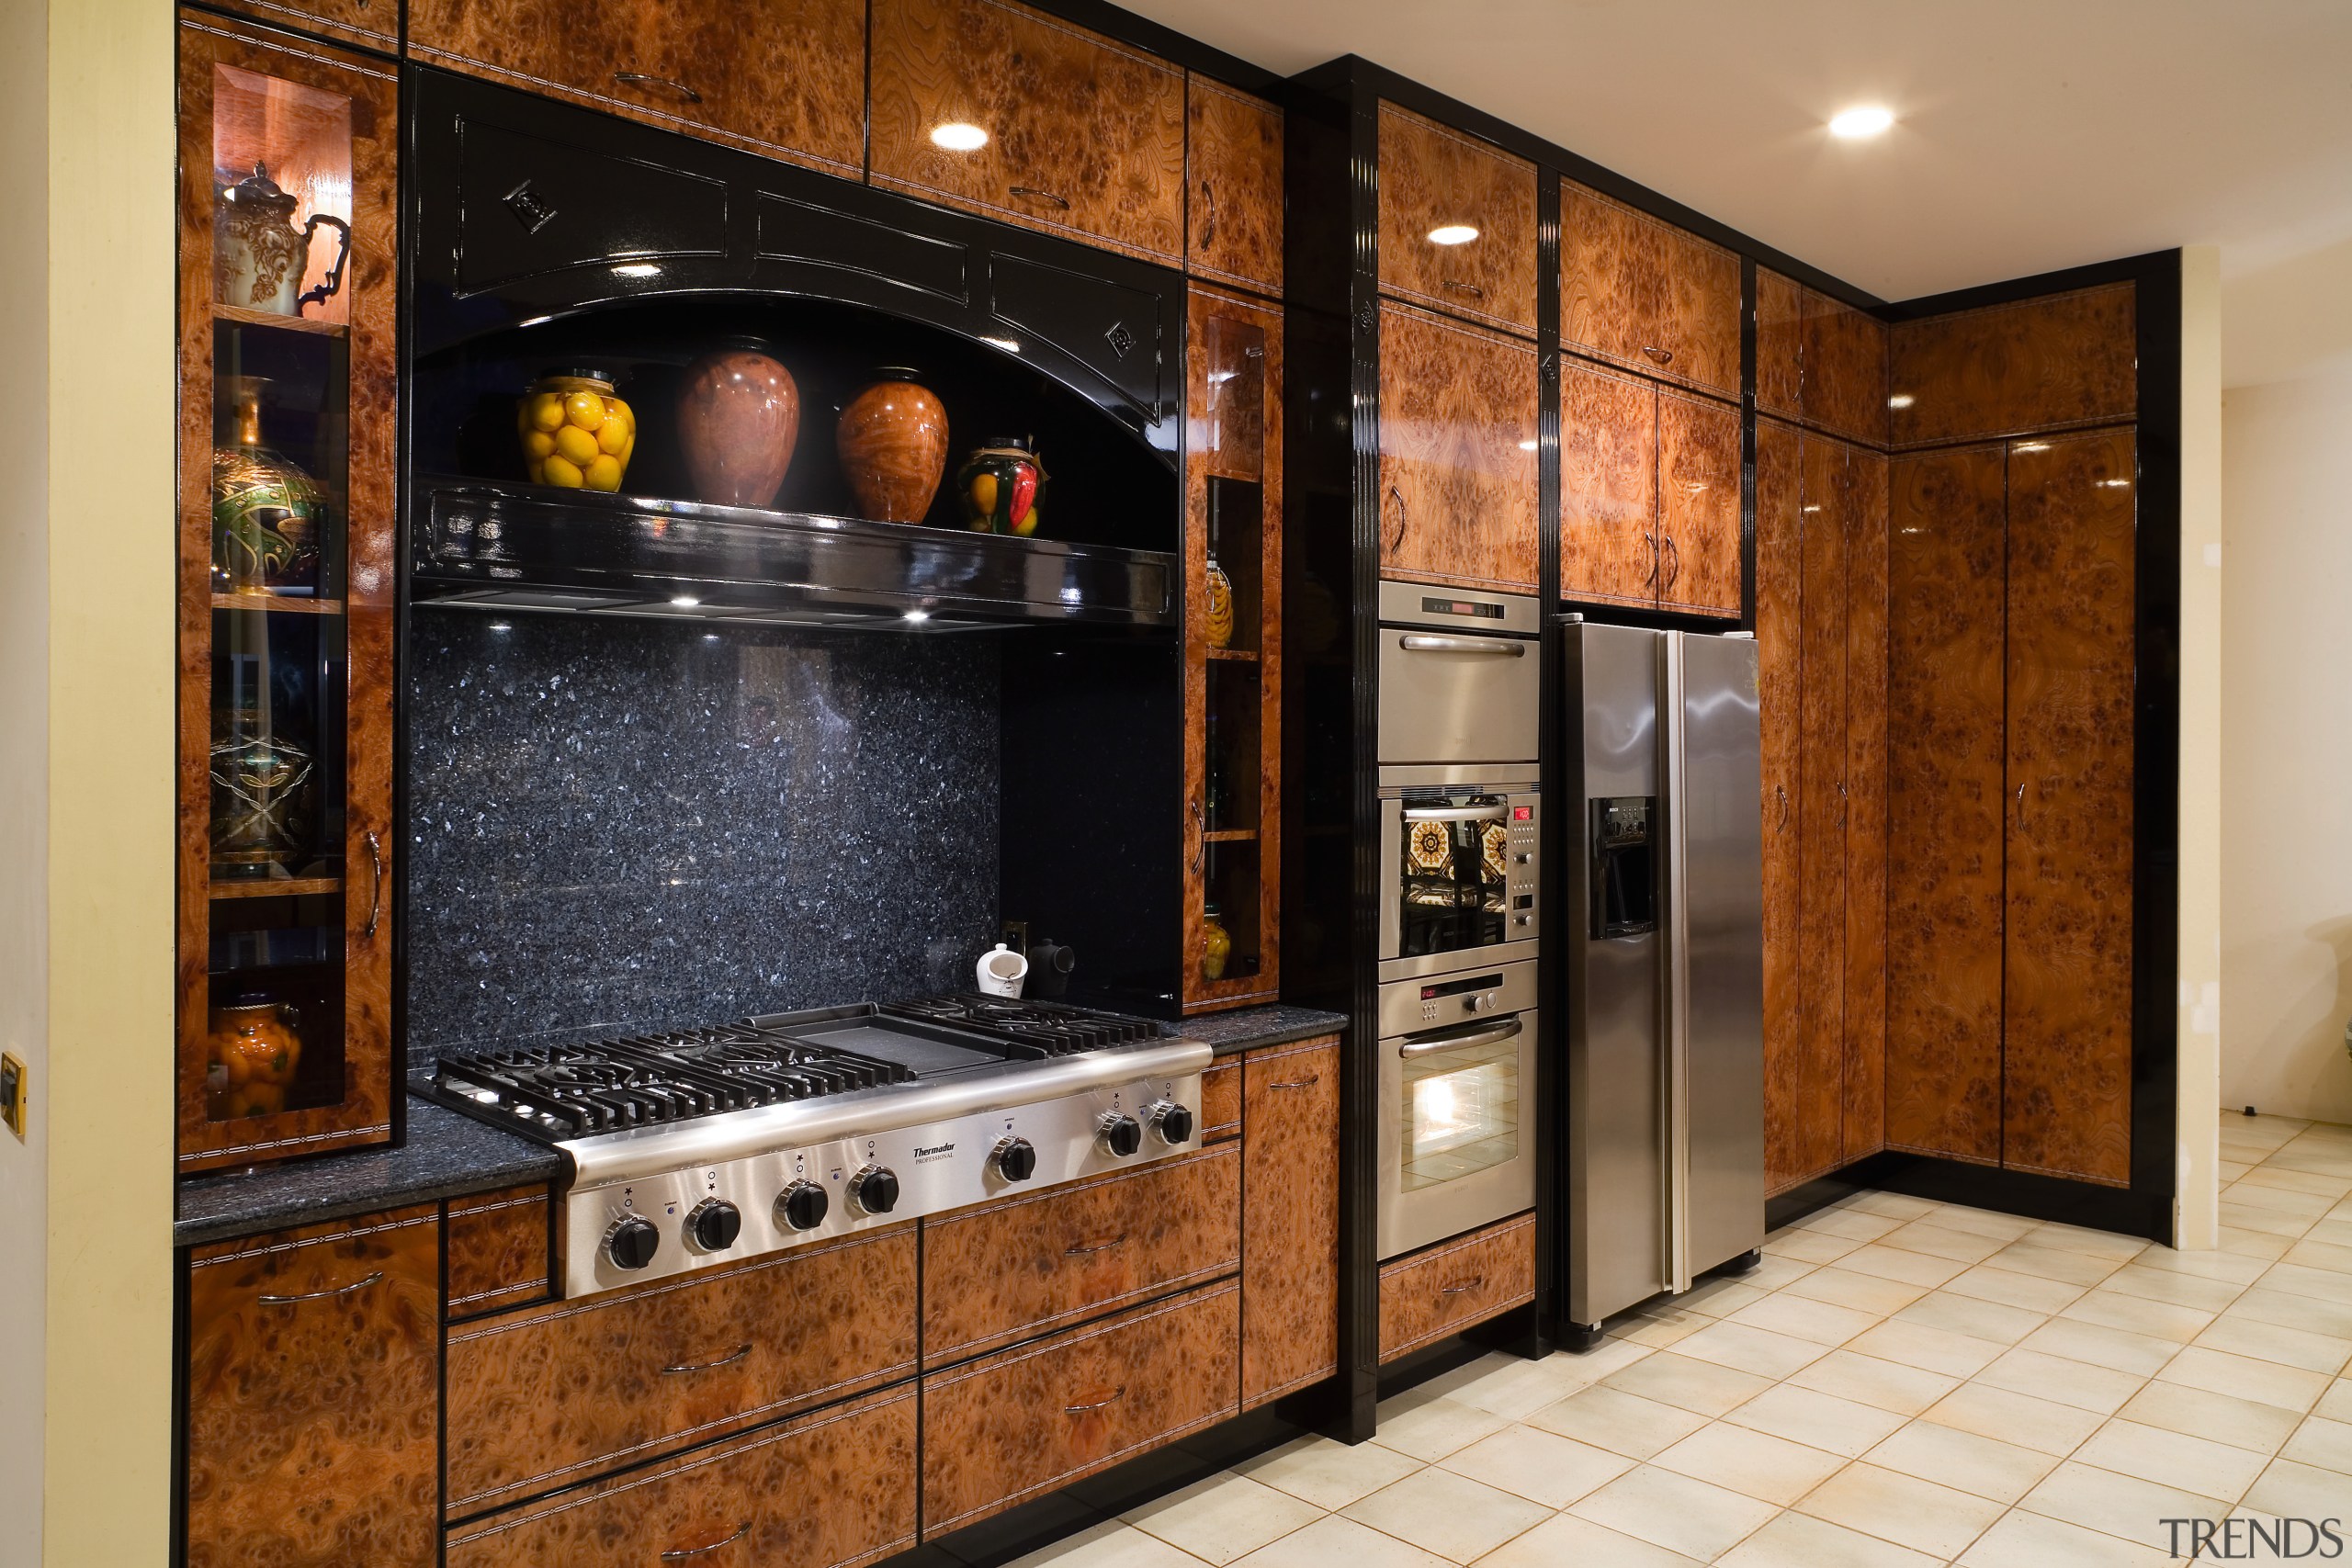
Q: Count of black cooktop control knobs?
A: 7